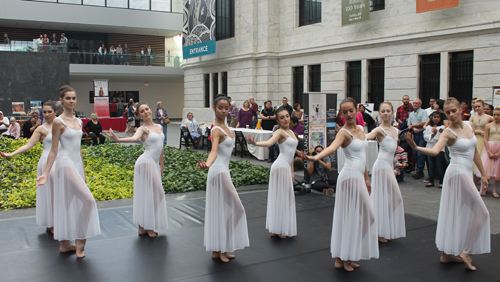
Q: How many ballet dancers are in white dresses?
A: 8